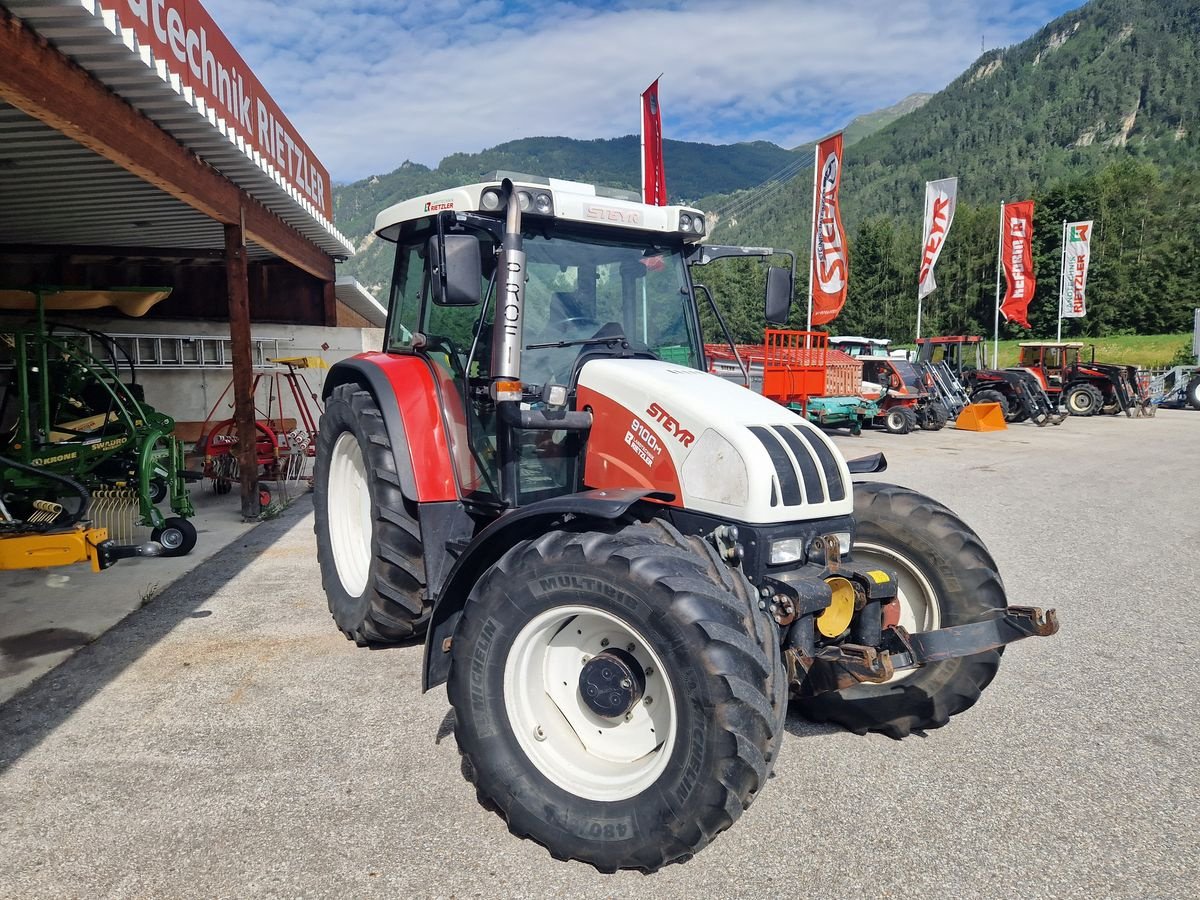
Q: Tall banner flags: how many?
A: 5